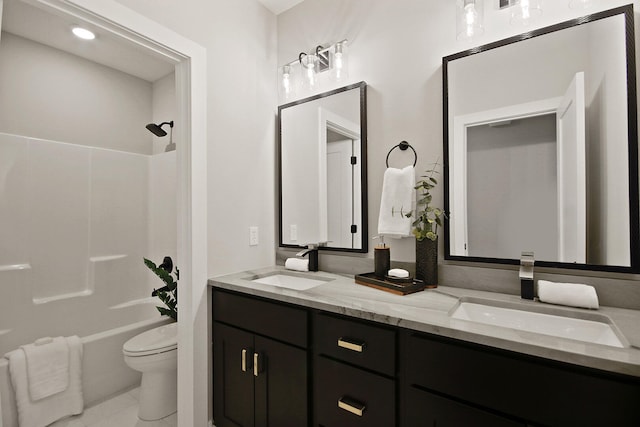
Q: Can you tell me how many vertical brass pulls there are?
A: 2